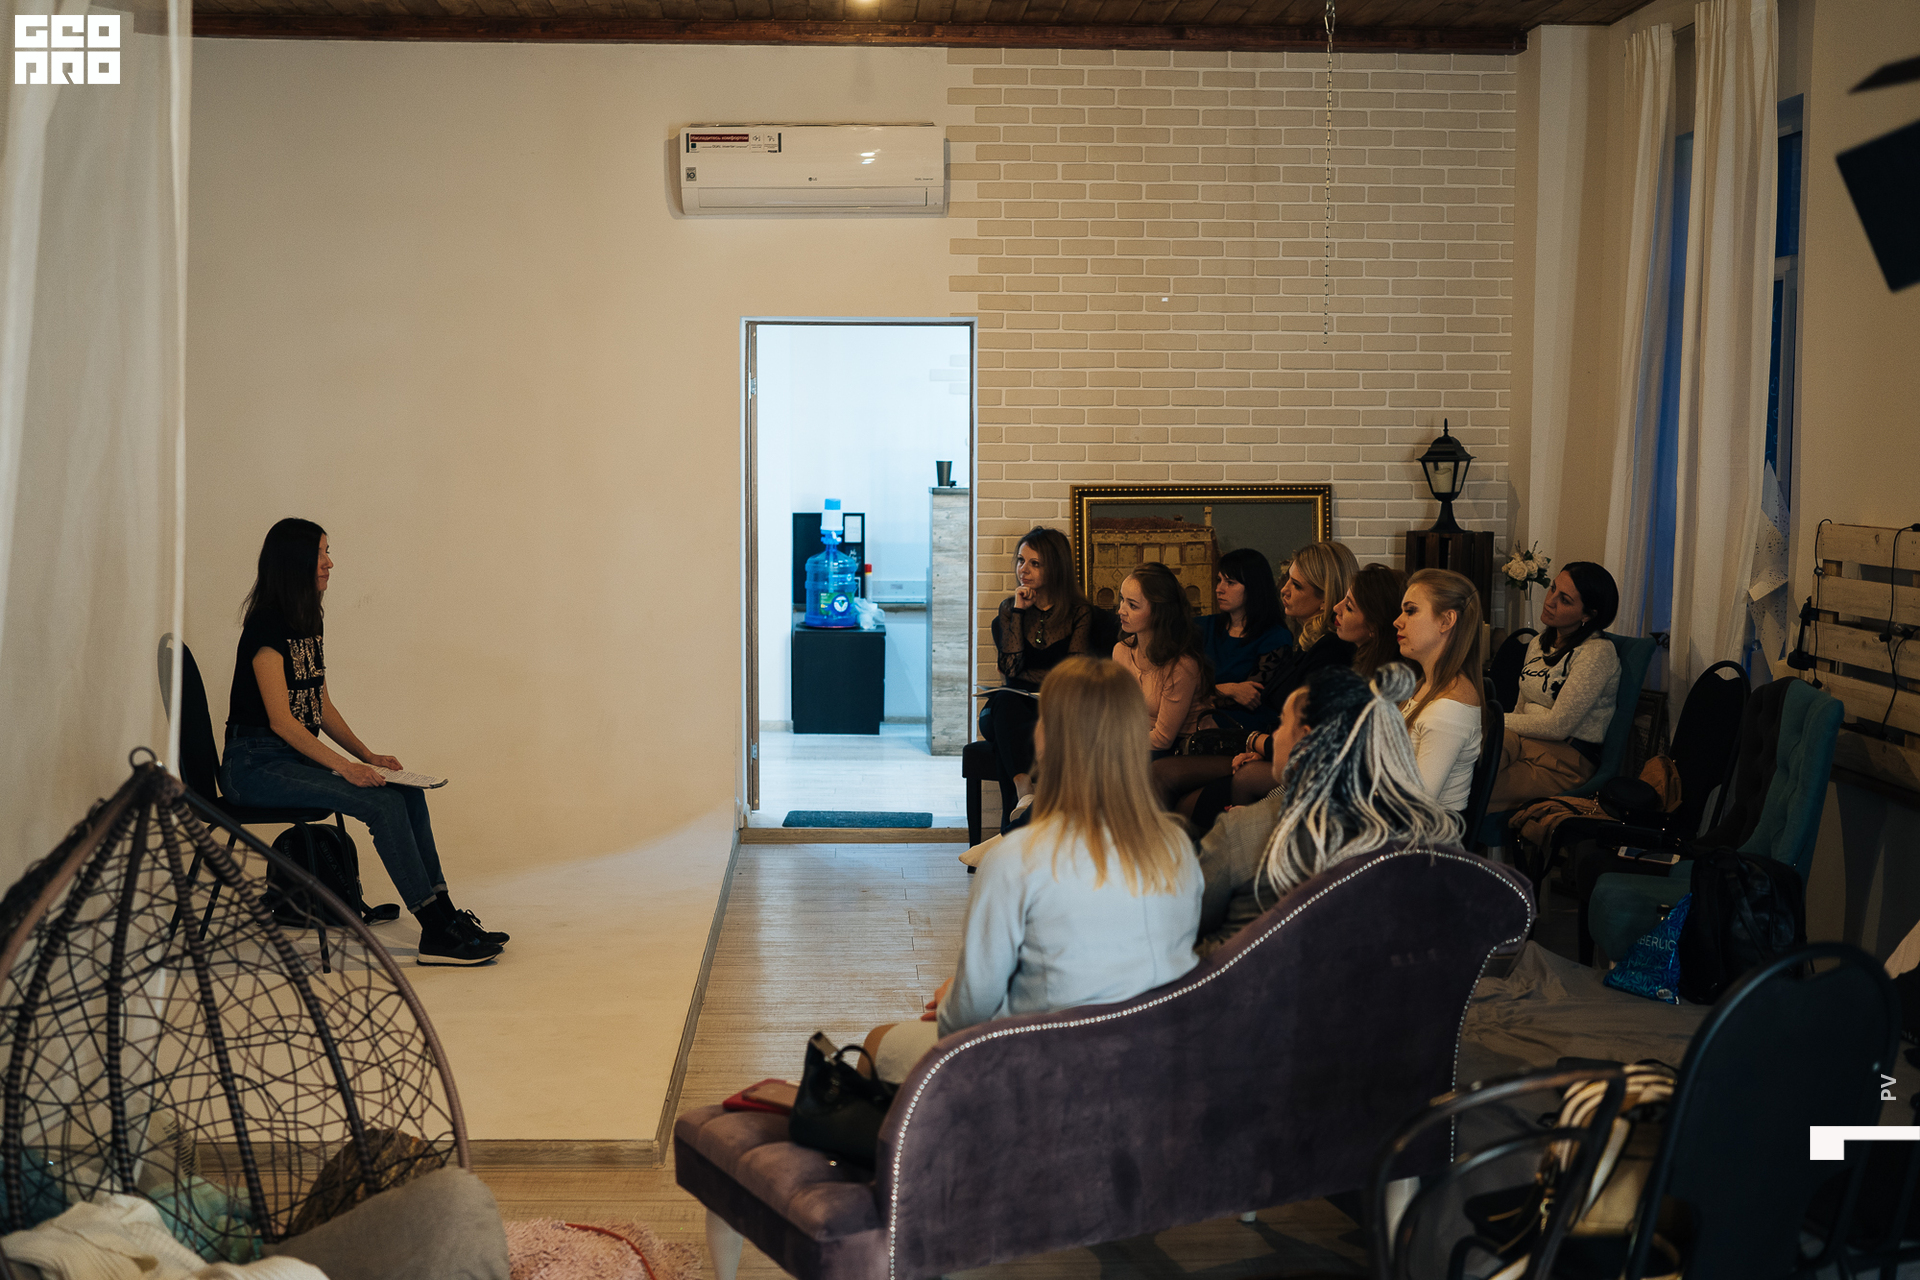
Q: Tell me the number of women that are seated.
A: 10